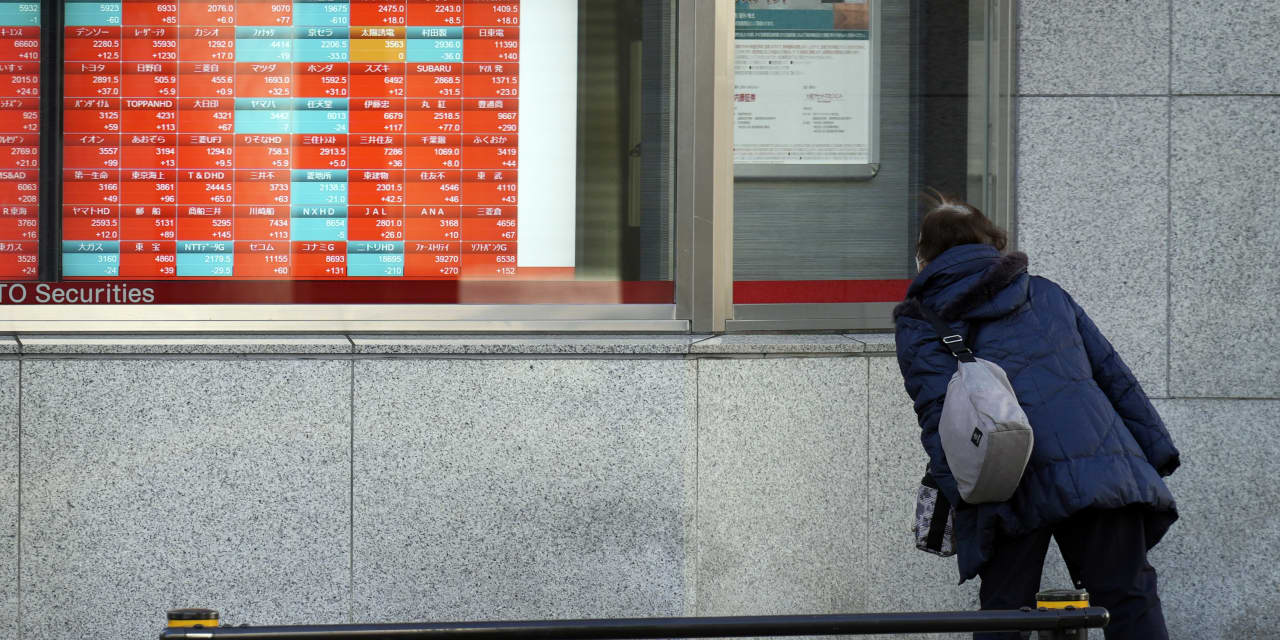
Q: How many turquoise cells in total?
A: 13